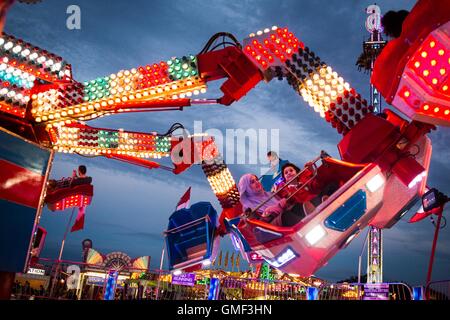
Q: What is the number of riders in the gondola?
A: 2